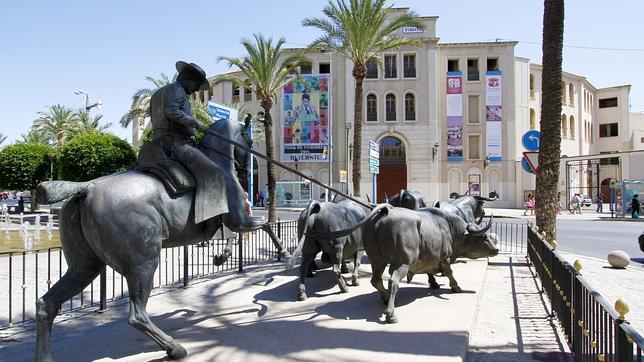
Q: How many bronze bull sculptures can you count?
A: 4